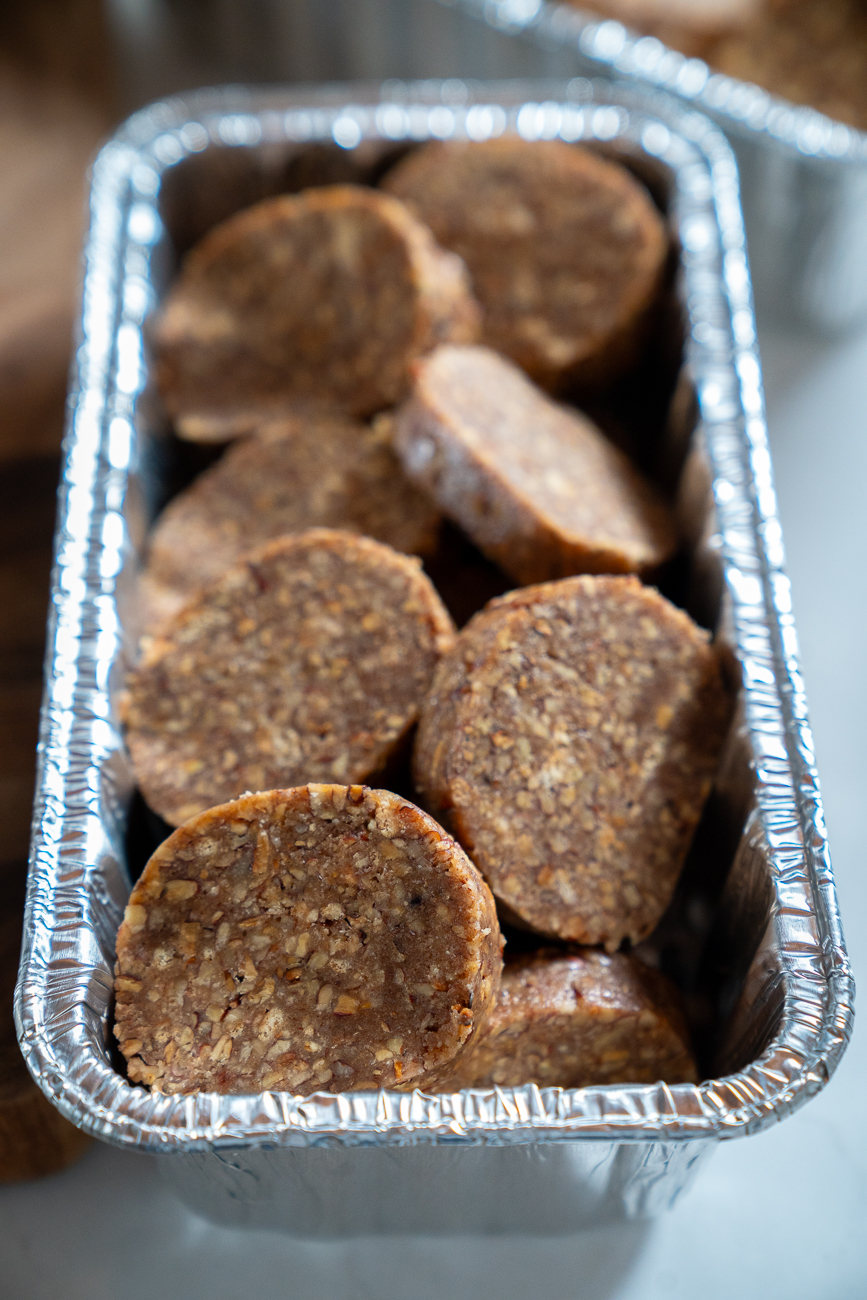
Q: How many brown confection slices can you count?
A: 8